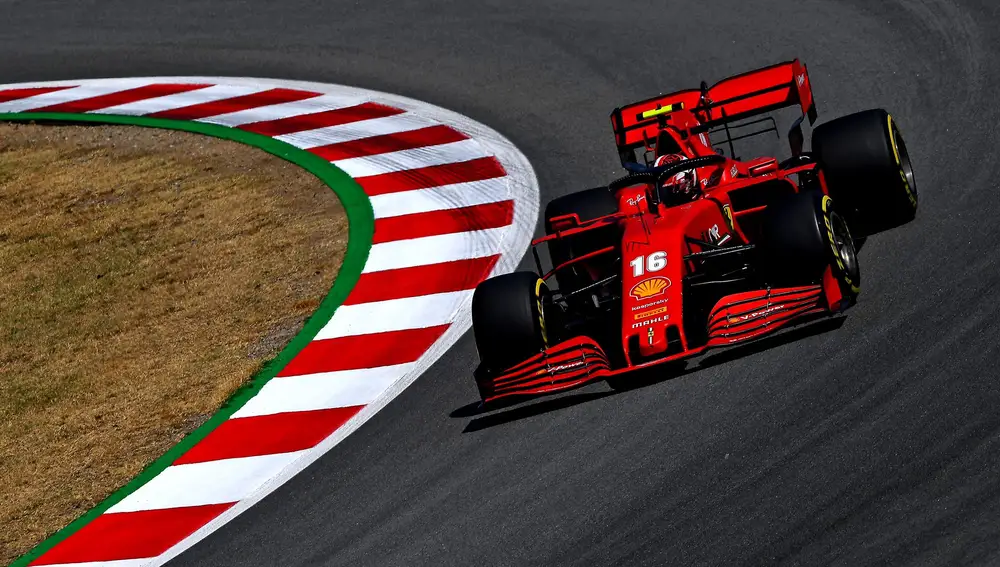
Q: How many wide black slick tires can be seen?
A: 4